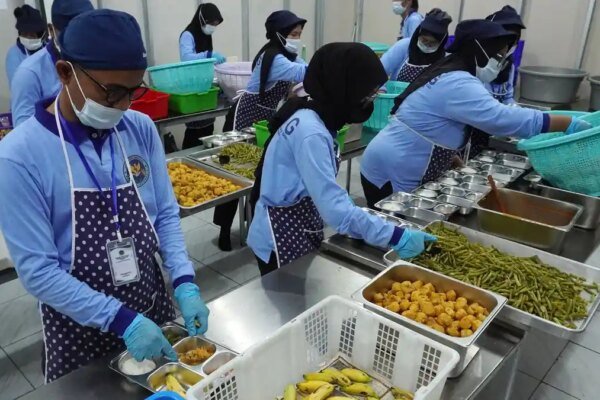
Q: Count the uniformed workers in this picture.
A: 10